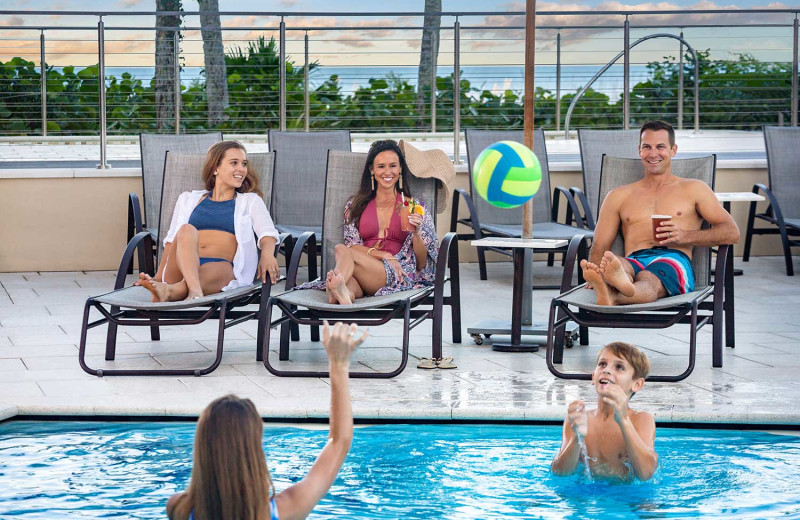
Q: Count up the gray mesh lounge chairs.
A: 8